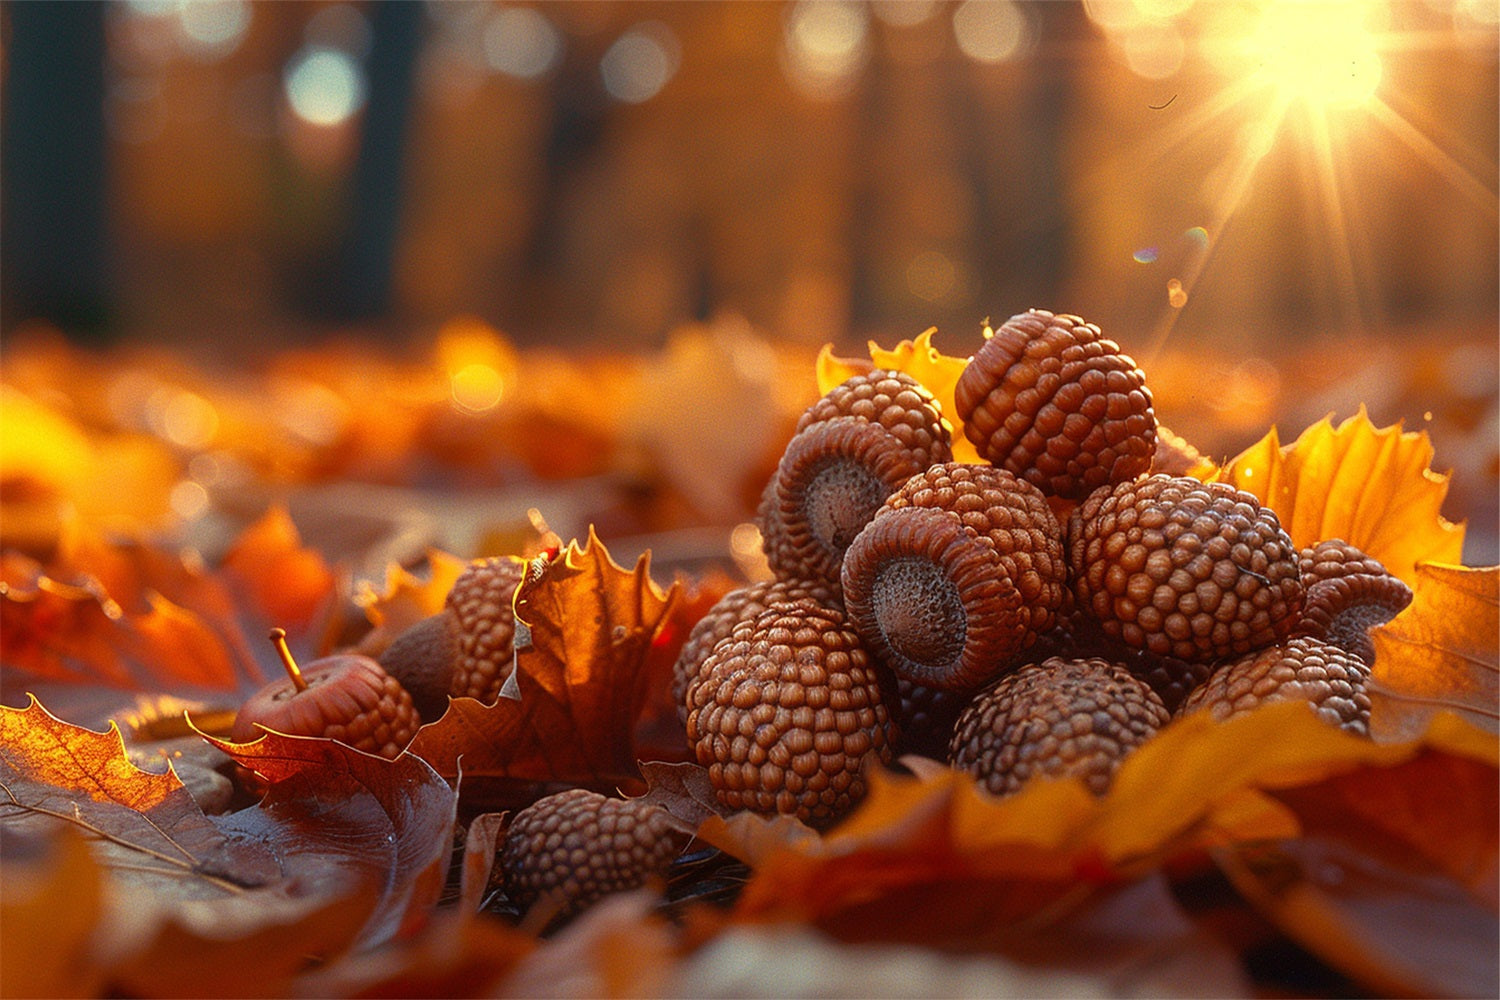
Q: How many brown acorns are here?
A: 12